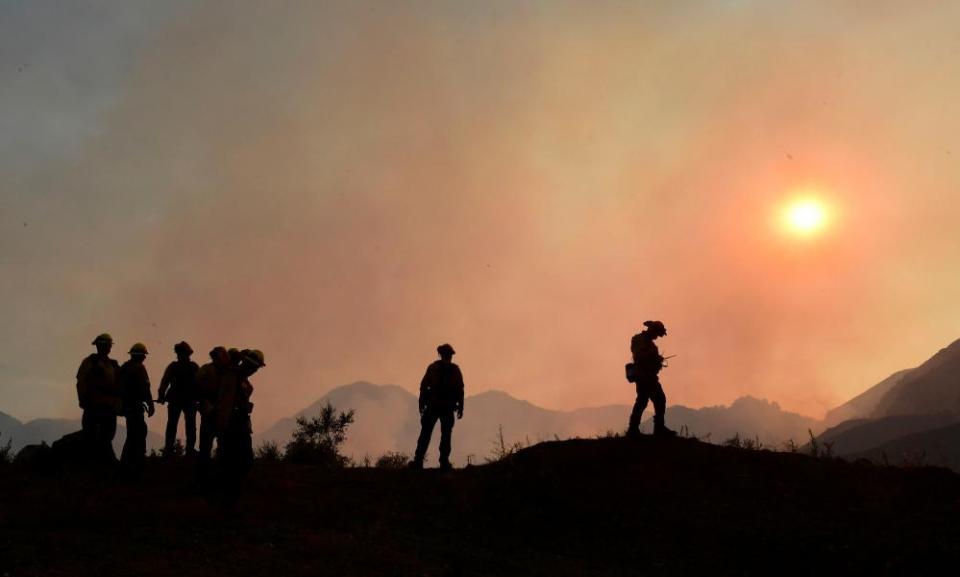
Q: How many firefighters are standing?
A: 8